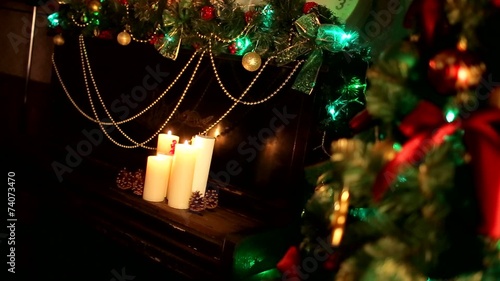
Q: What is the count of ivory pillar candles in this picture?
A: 4